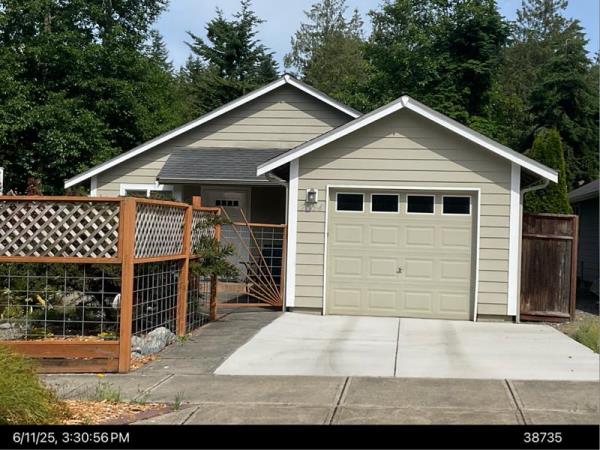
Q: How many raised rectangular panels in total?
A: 12